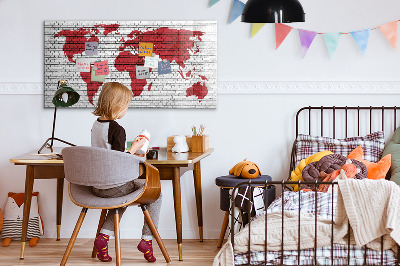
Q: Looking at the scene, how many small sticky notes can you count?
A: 8